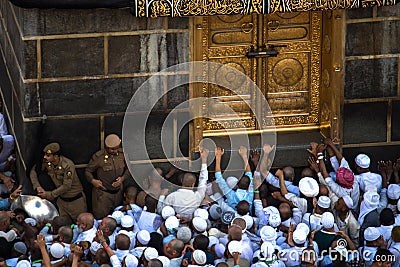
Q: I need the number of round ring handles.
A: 2